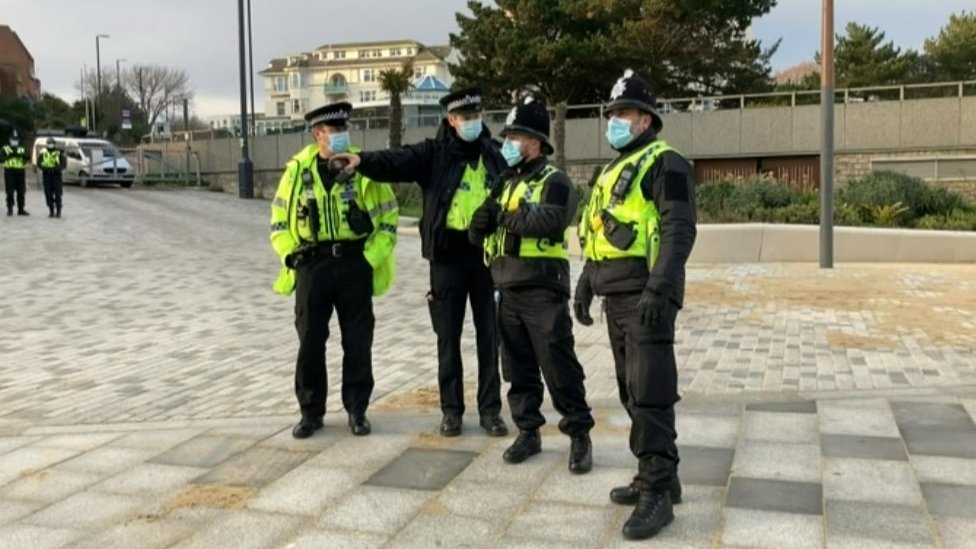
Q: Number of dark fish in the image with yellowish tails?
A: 0